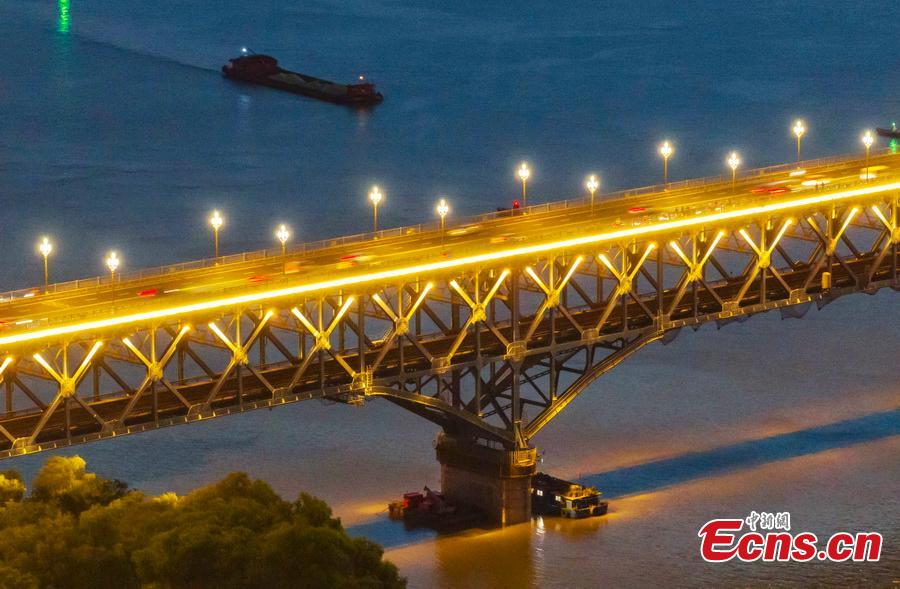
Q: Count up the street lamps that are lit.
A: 12